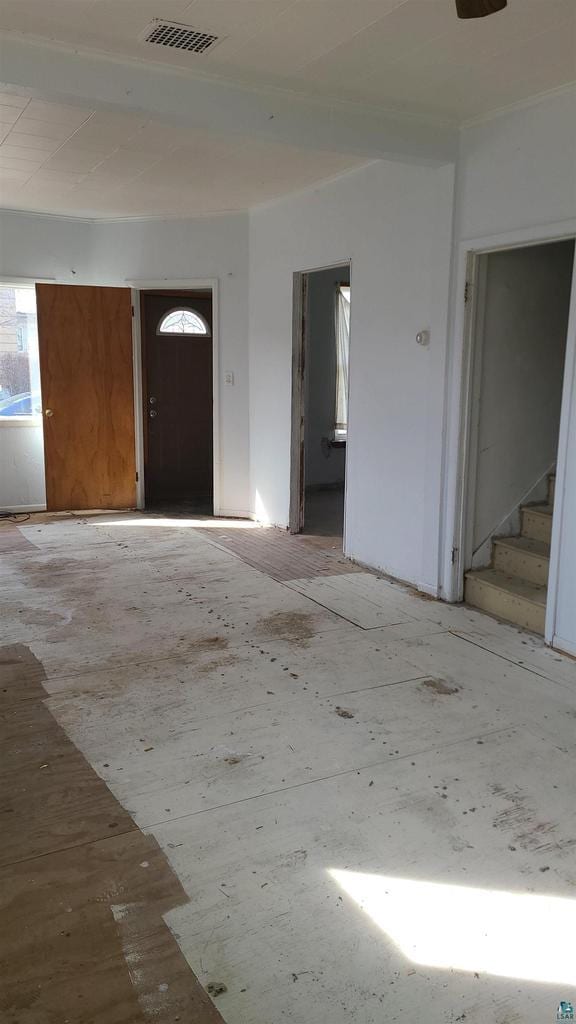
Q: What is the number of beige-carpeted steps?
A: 4